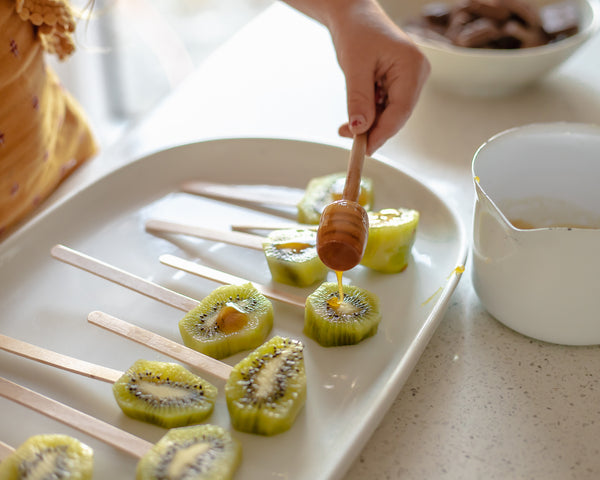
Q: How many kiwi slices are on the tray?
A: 9